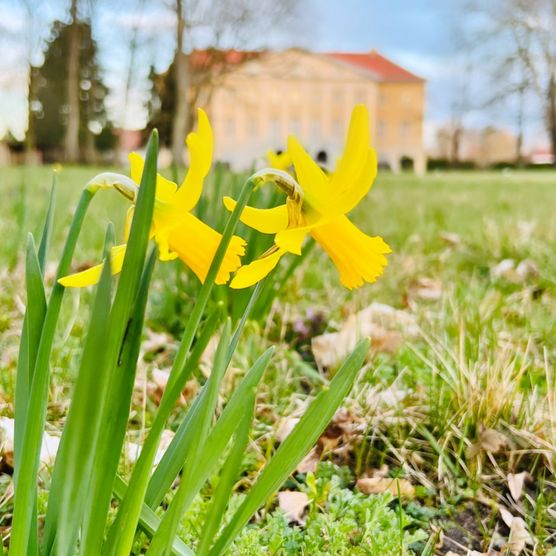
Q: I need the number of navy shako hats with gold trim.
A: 0